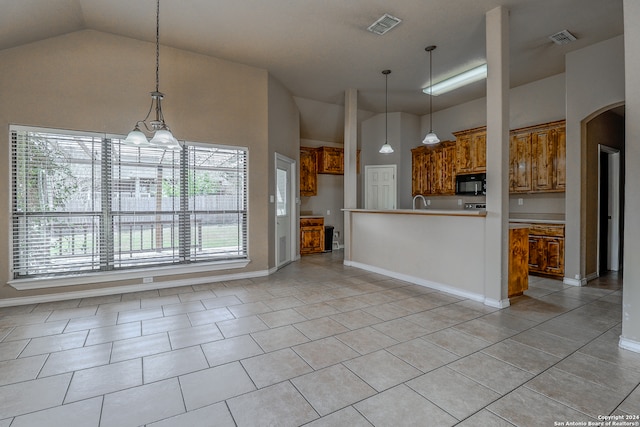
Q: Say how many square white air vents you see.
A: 2